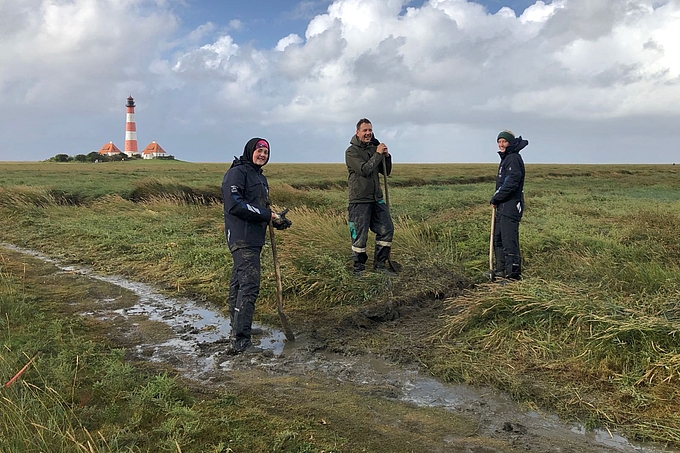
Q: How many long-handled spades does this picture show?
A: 3